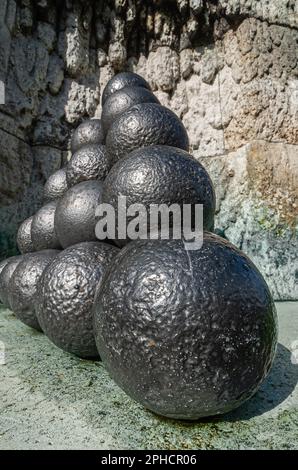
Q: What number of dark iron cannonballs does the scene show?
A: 15